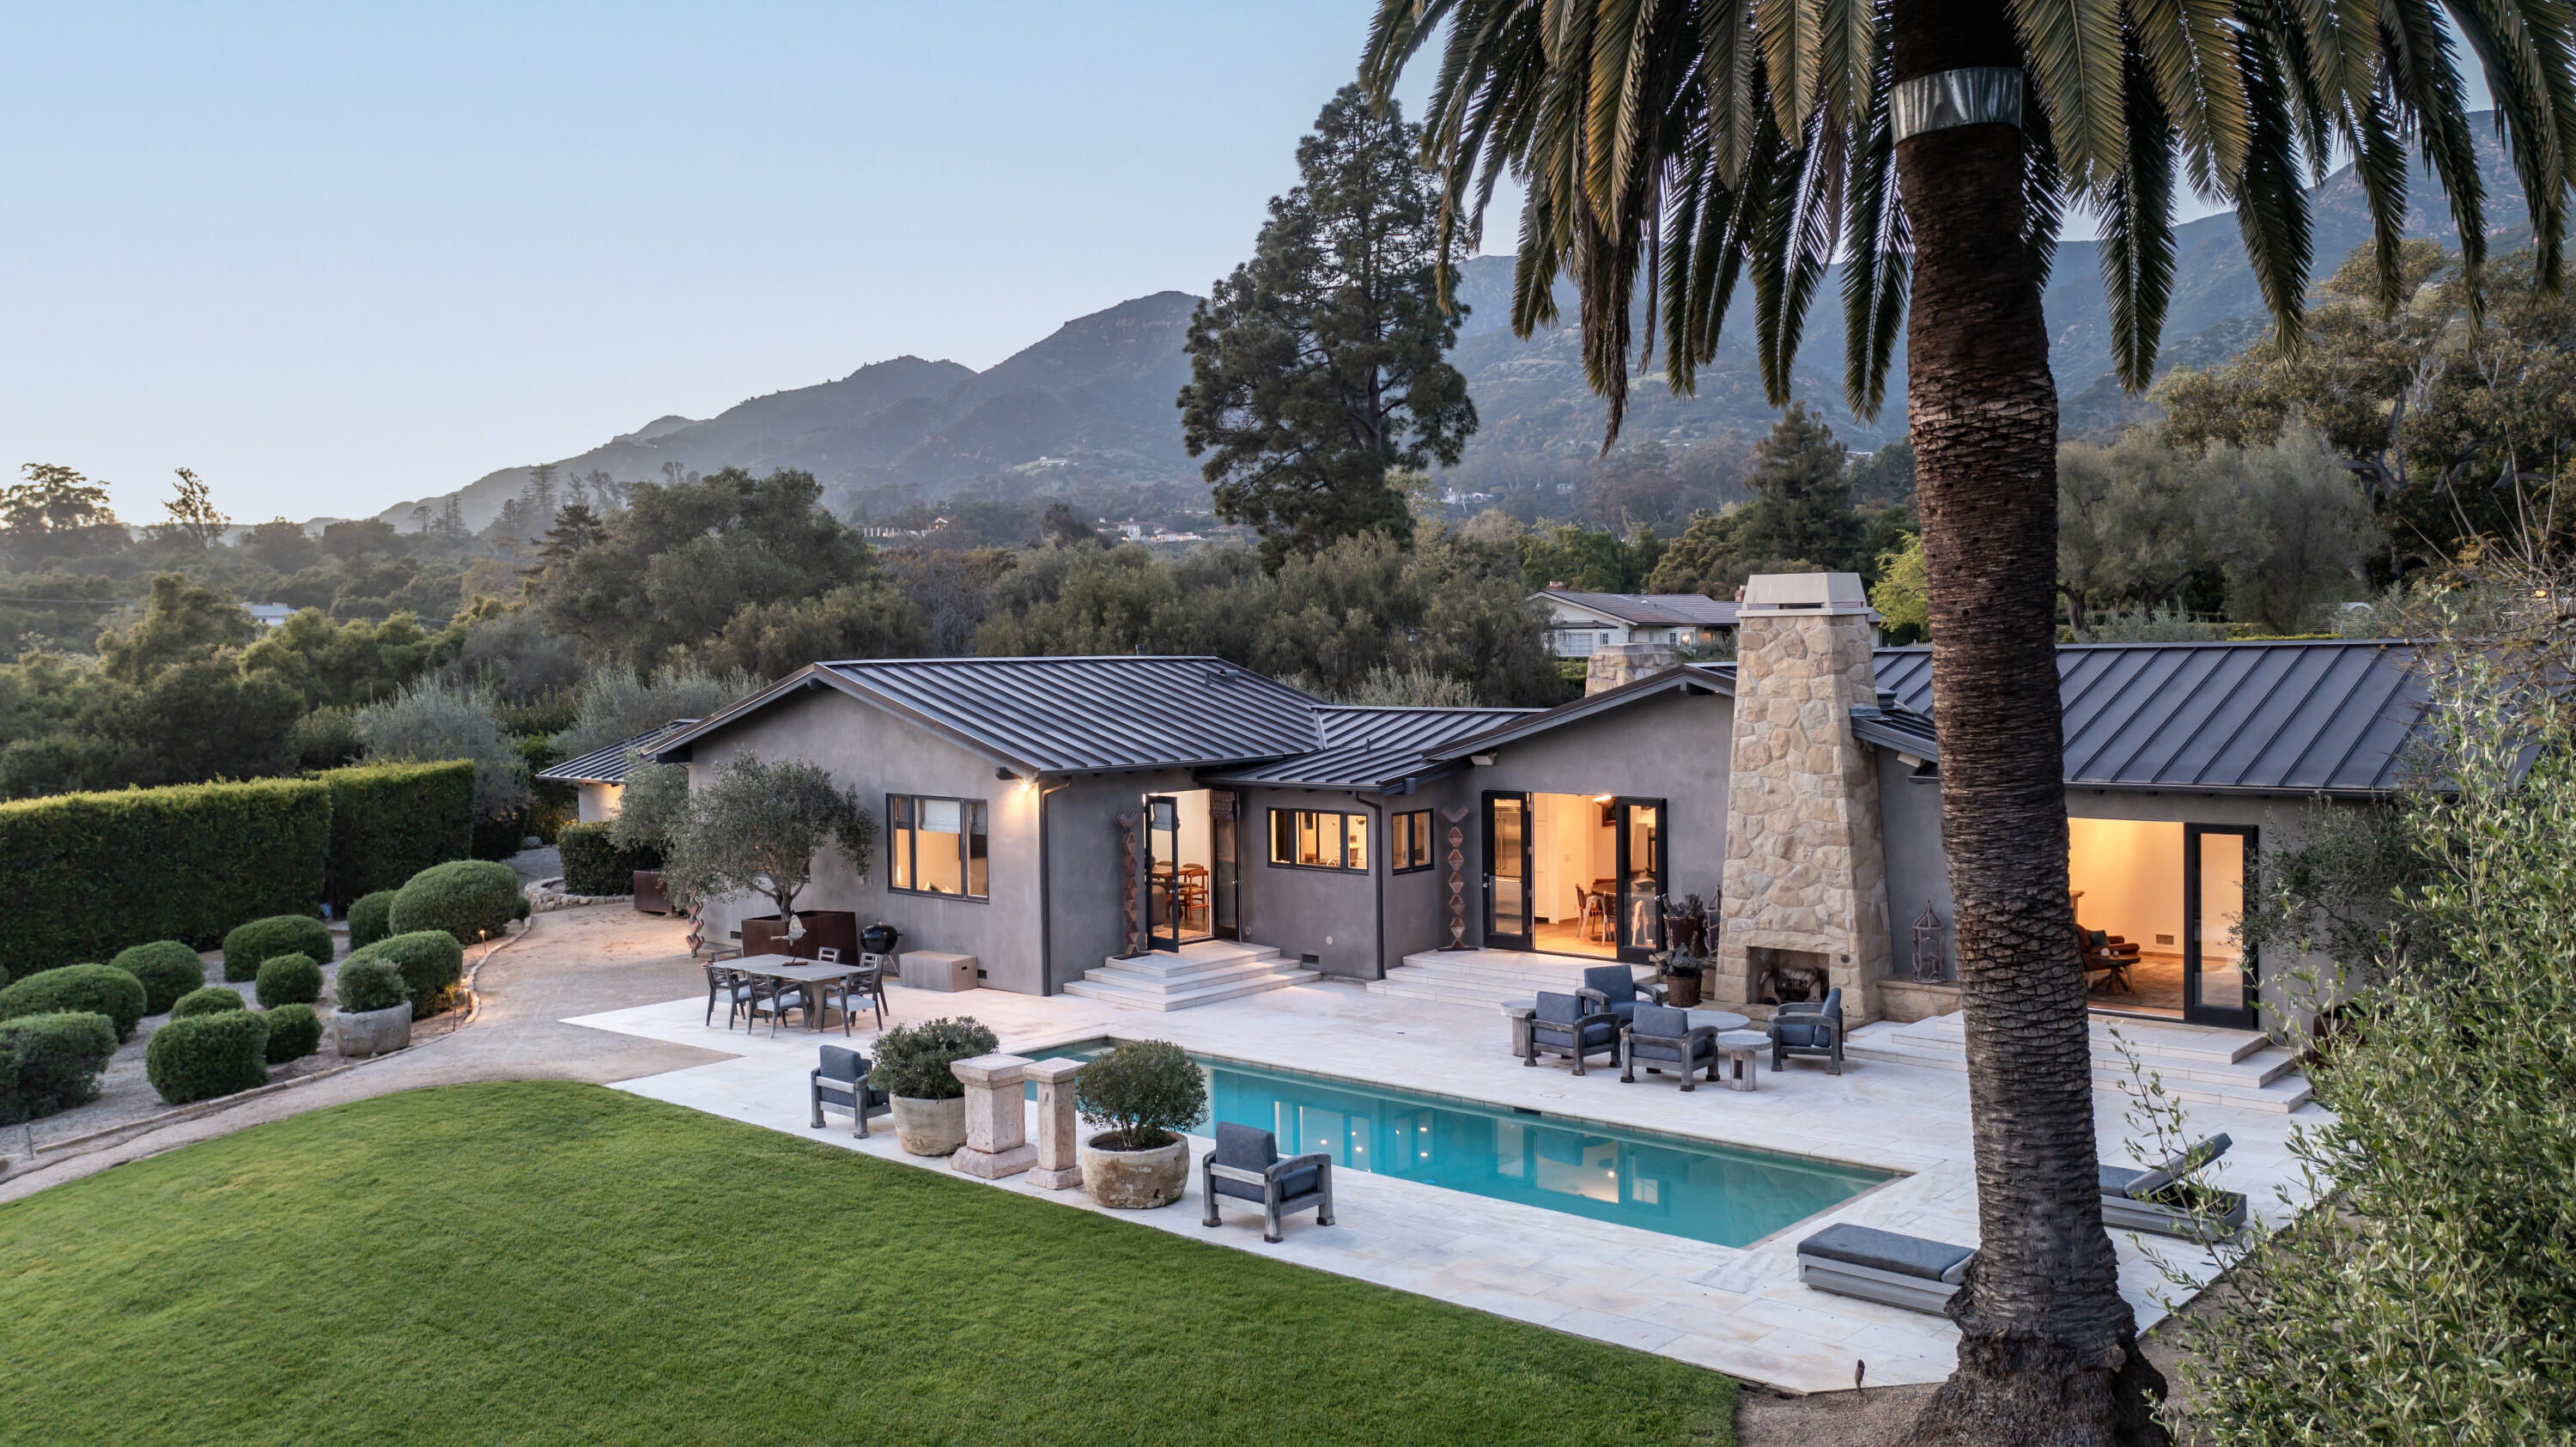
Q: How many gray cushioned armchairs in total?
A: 6